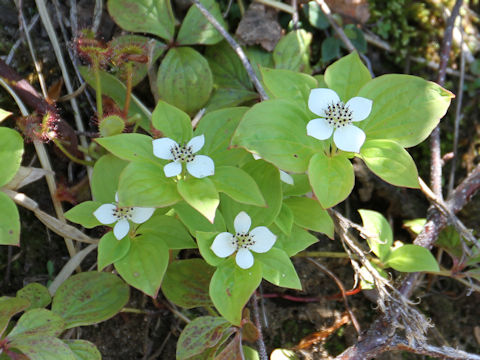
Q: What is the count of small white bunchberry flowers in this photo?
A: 4